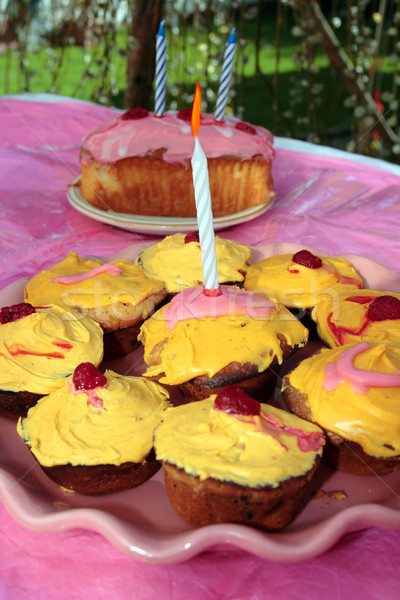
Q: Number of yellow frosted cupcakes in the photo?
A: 9